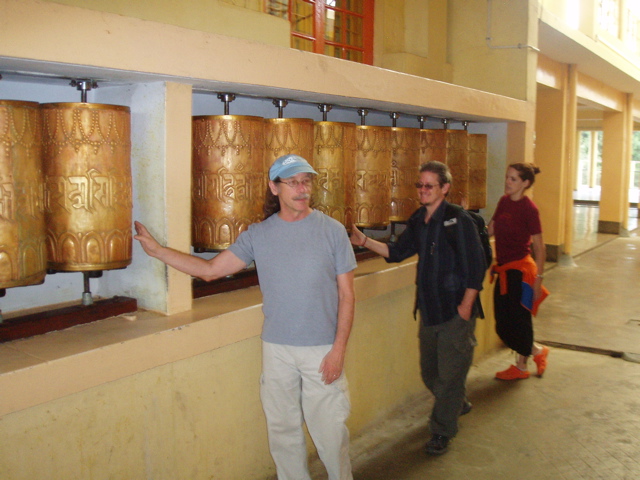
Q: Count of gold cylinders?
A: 10